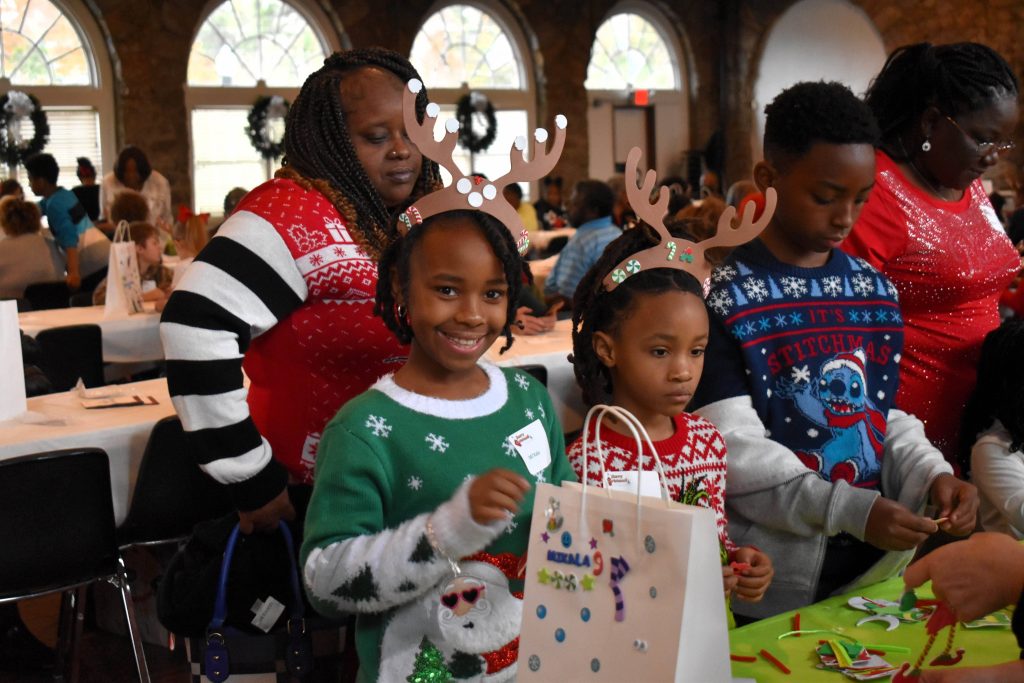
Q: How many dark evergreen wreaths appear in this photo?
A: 3